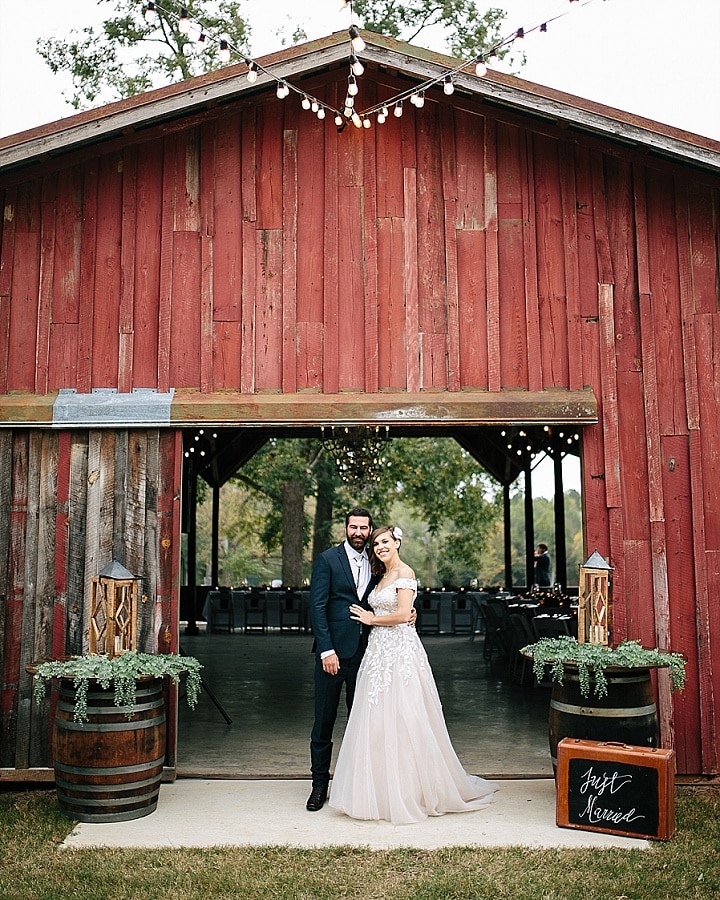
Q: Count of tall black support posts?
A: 5